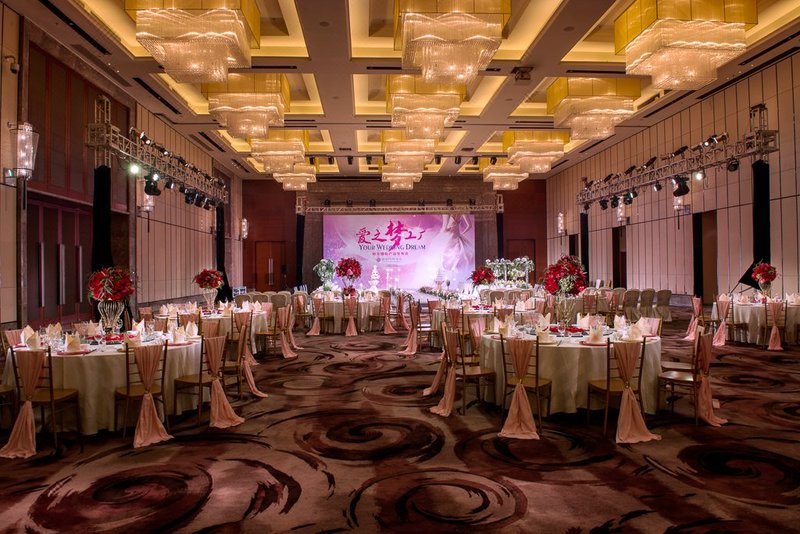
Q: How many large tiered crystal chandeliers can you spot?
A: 12